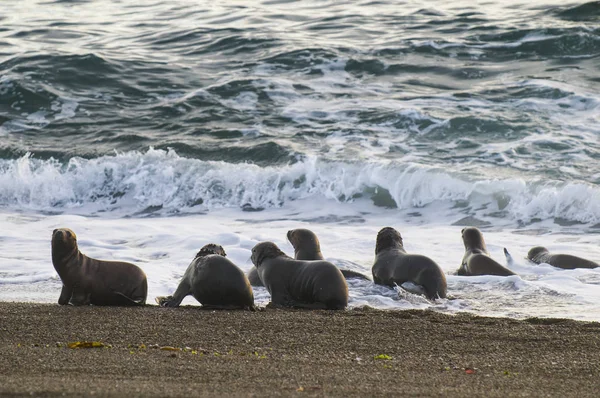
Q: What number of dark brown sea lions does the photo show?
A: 7